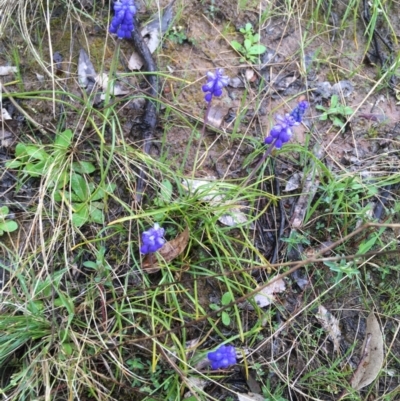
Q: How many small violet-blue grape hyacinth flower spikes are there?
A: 5